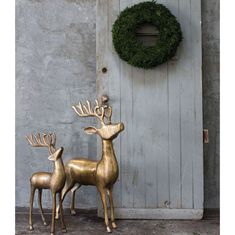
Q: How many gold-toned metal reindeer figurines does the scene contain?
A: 2